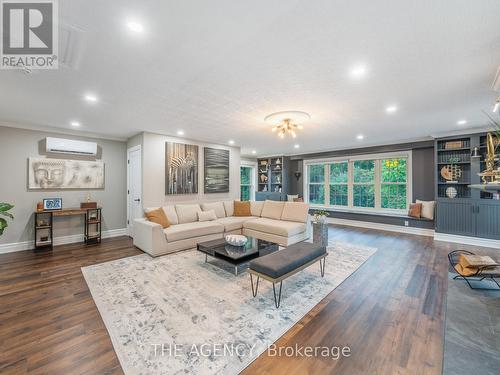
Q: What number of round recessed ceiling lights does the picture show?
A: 11